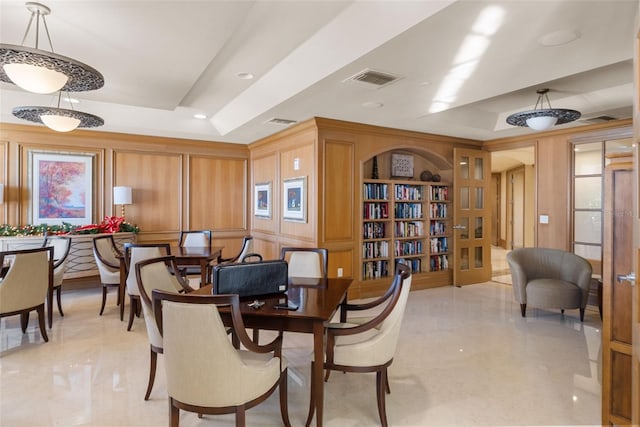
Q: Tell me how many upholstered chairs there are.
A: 11